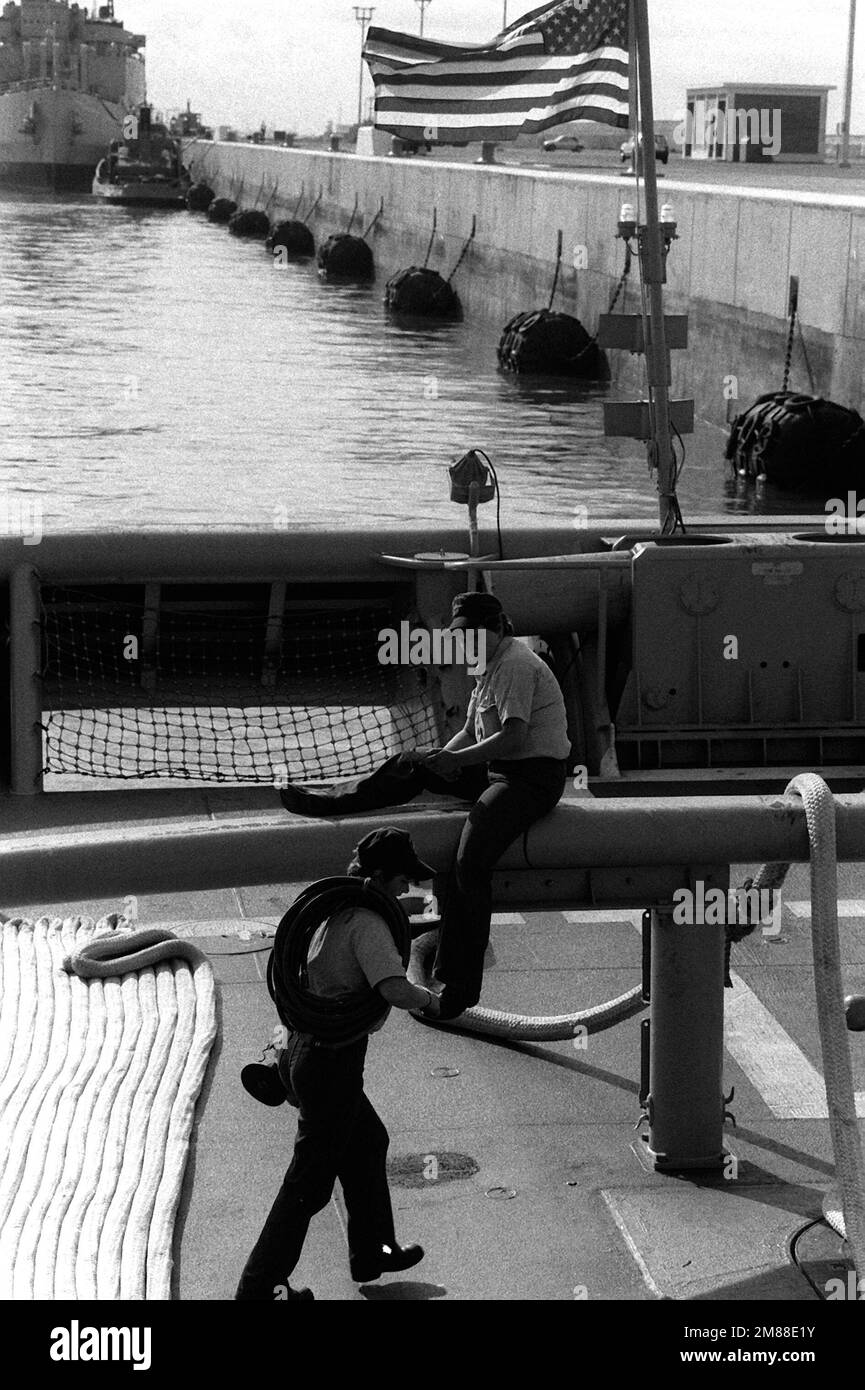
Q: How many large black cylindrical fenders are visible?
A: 8